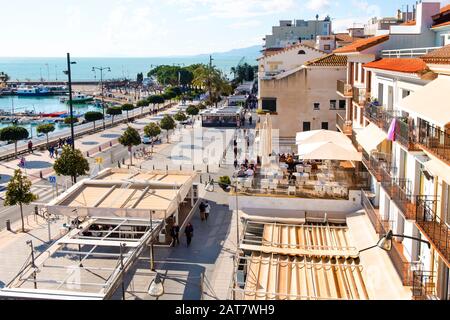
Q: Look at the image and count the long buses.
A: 0